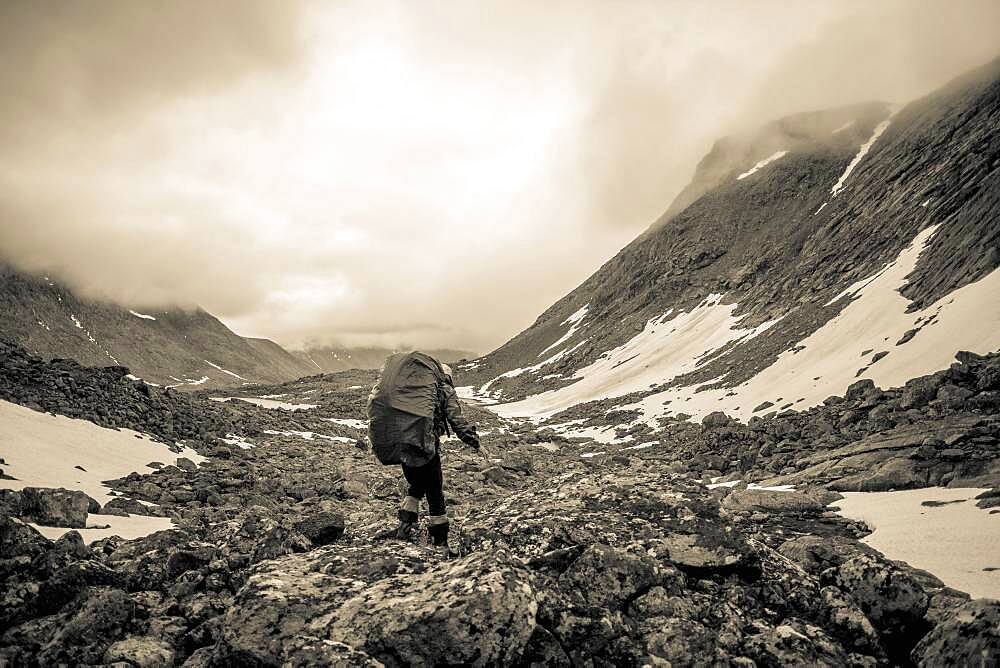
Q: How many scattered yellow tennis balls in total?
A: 0